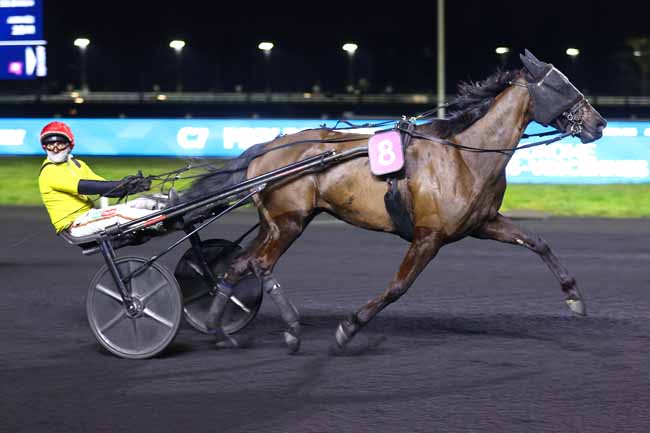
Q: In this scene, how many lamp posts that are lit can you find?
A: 6